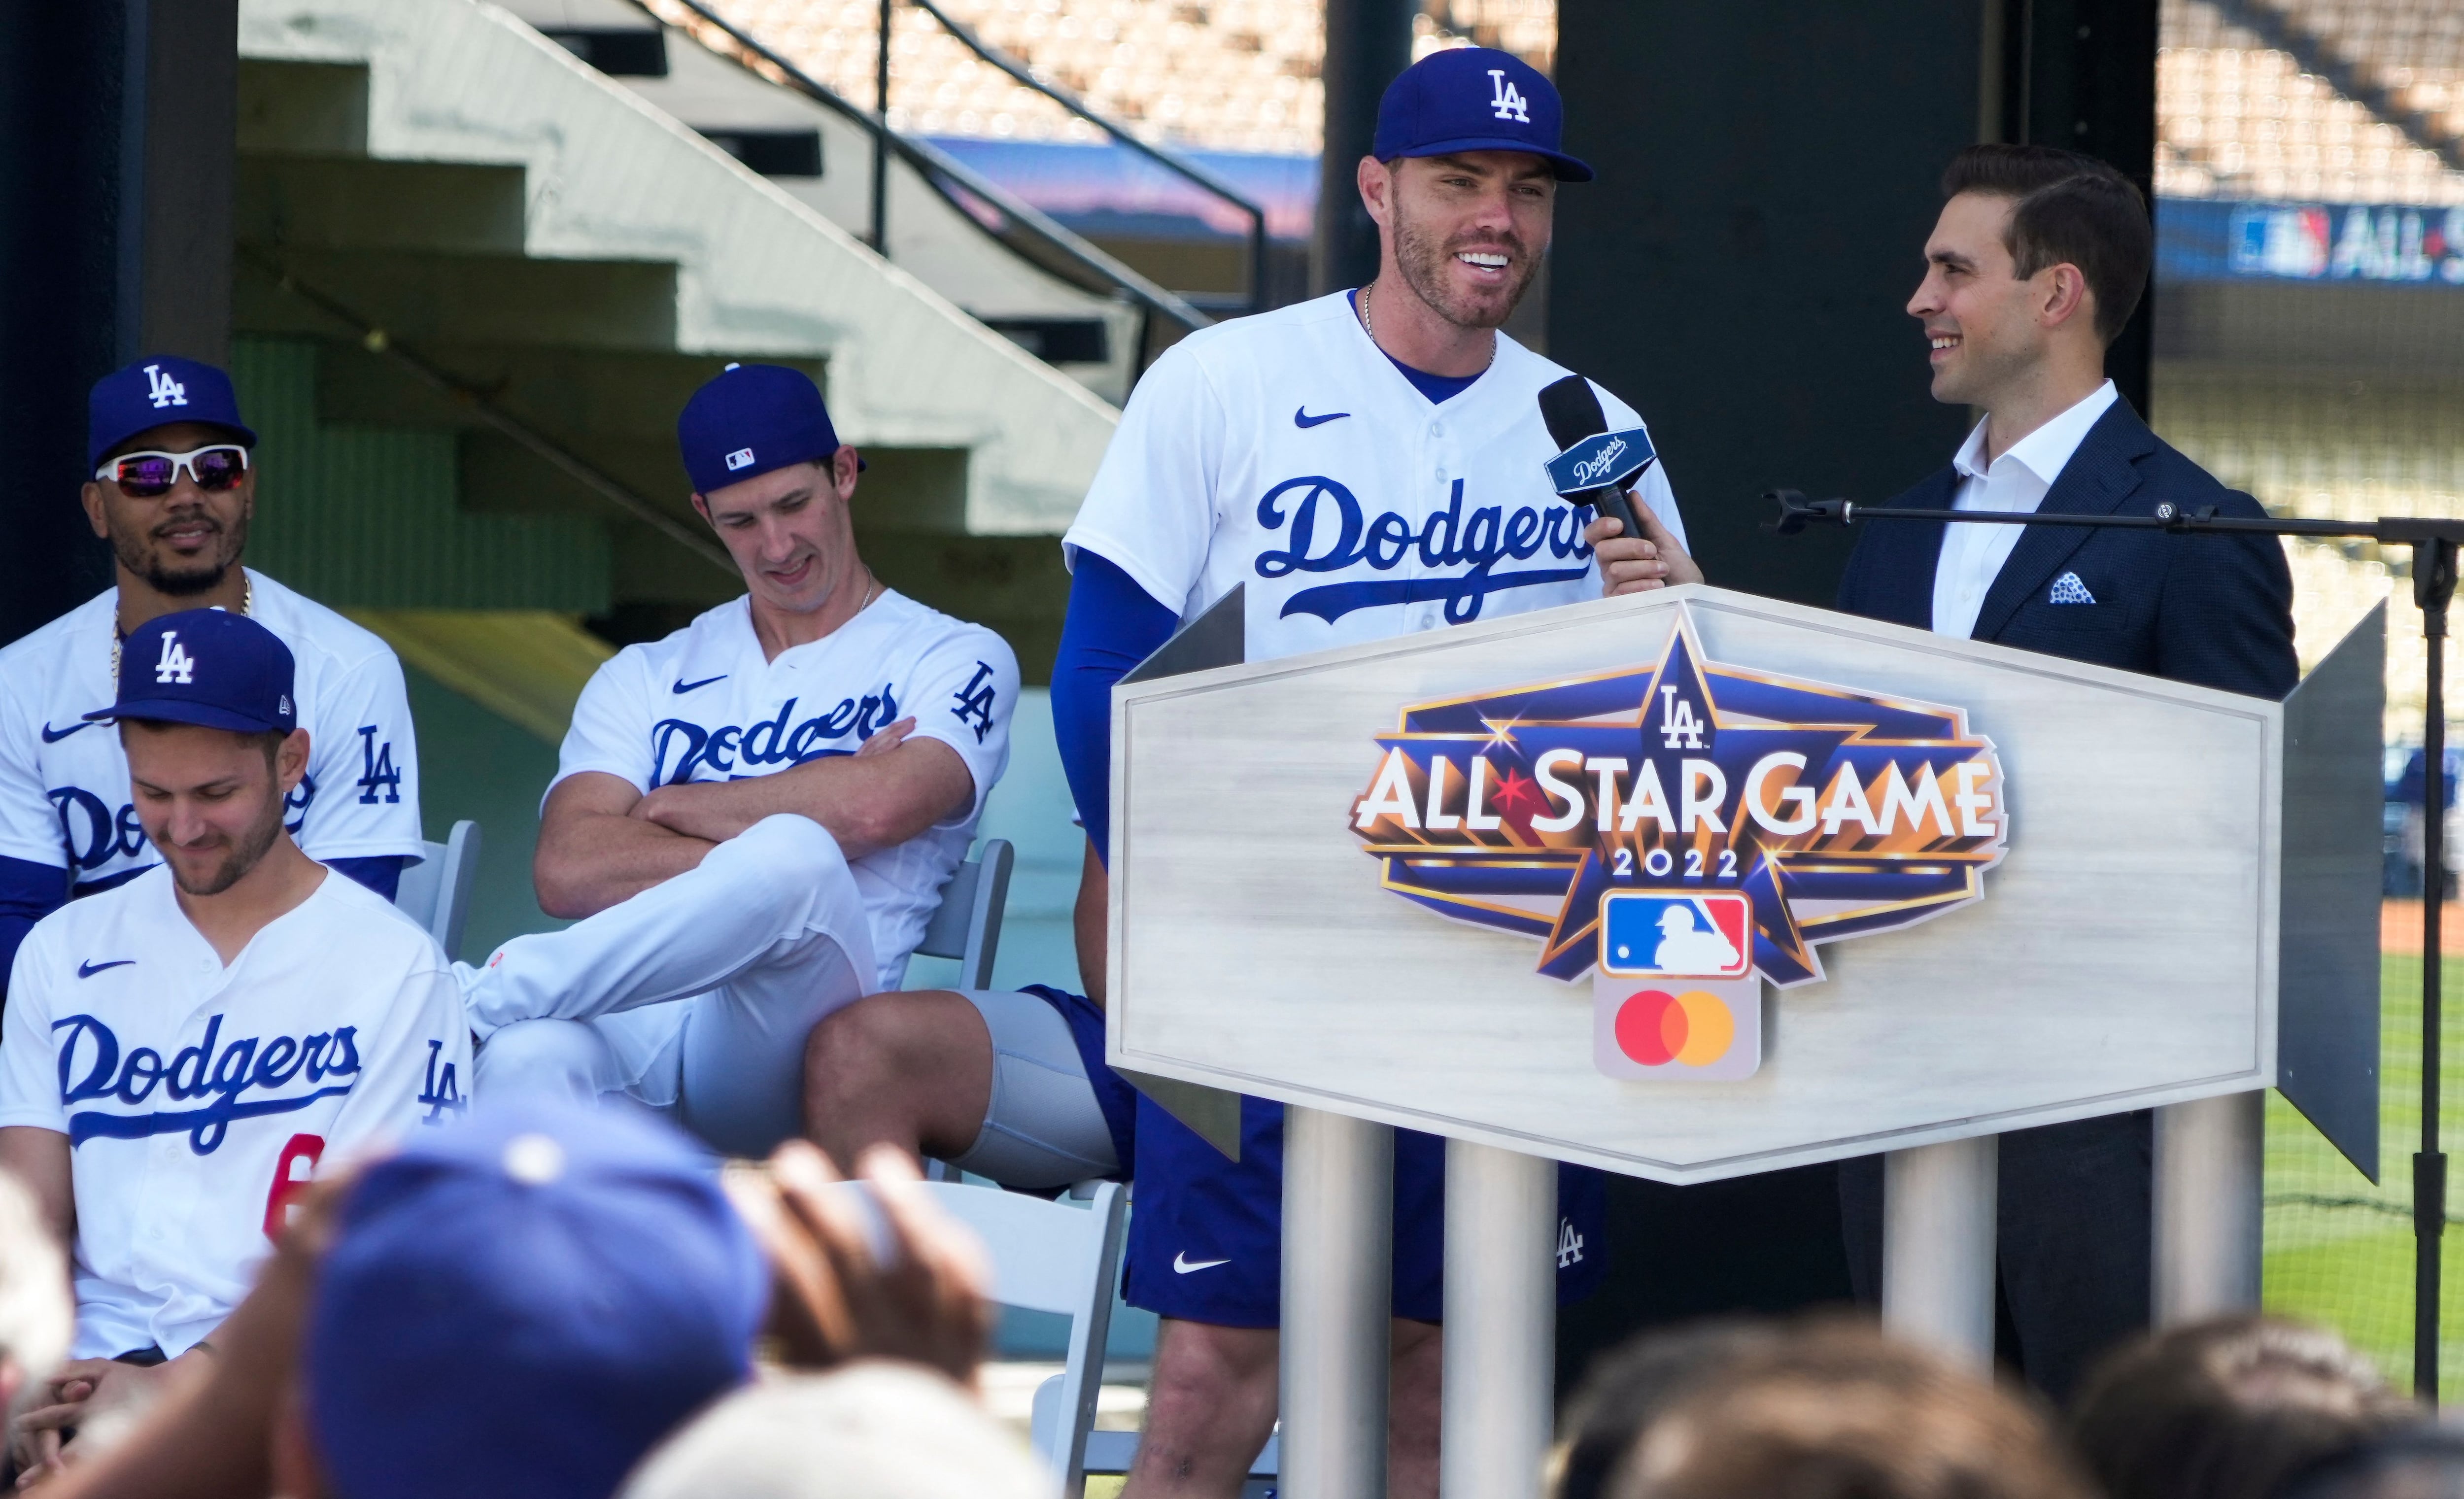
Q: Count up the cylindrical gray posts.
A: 4